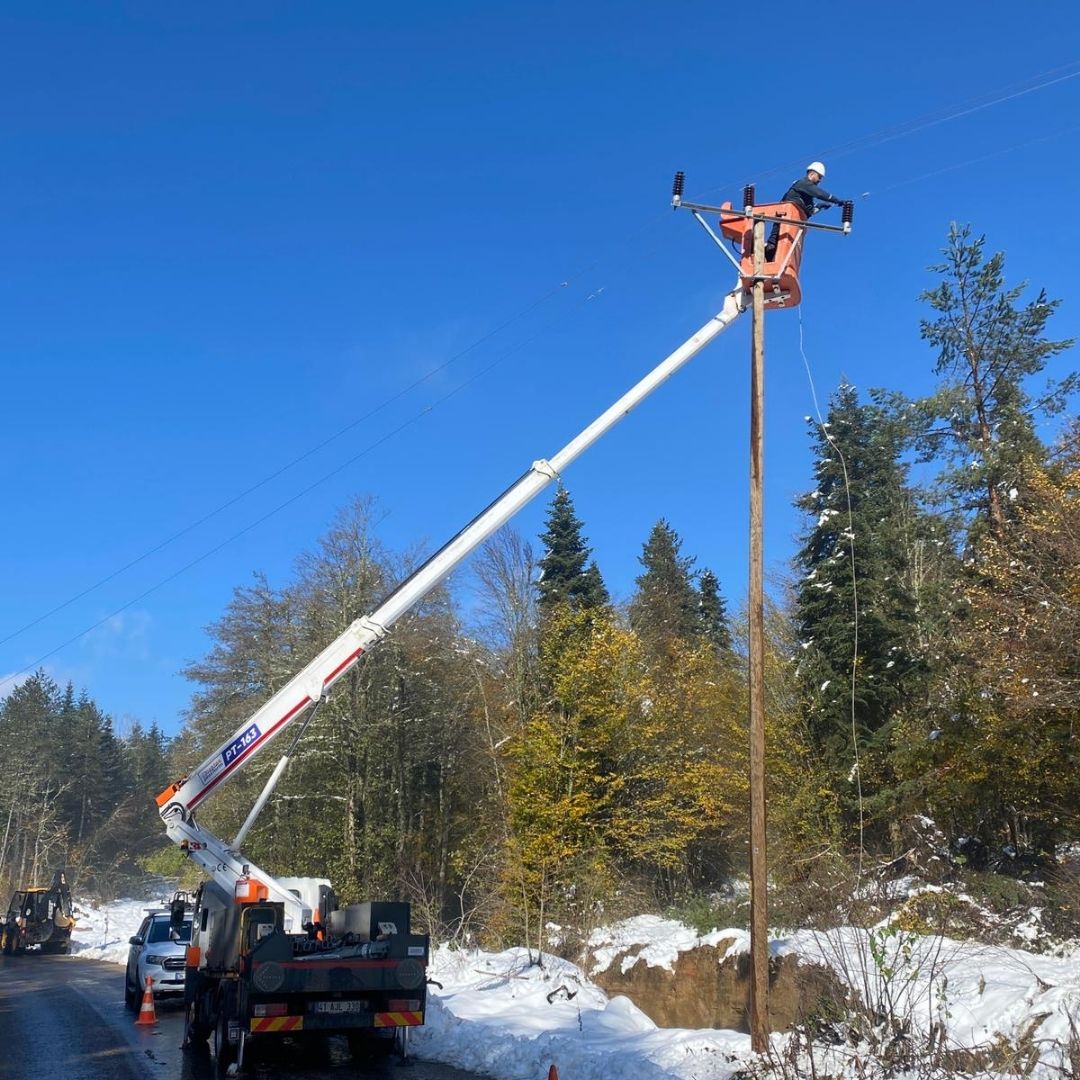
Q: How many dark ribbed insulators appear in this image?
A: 3